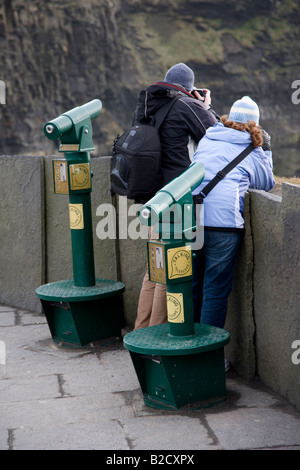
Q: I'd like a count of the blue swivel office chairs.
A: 0